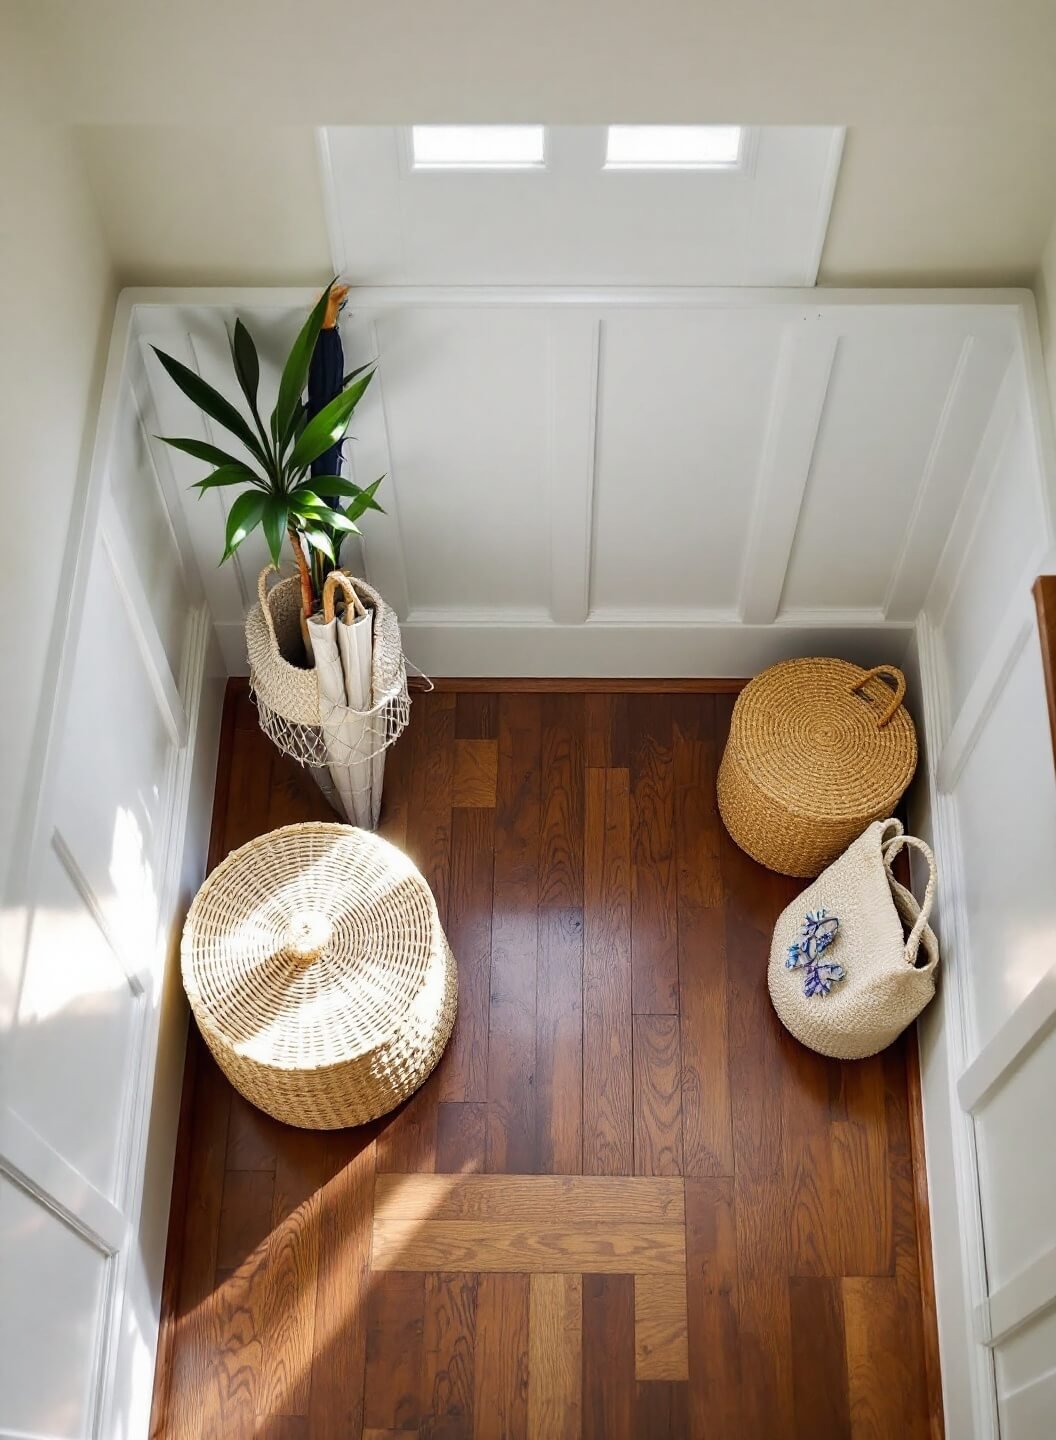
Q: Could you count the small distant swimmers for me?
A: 0